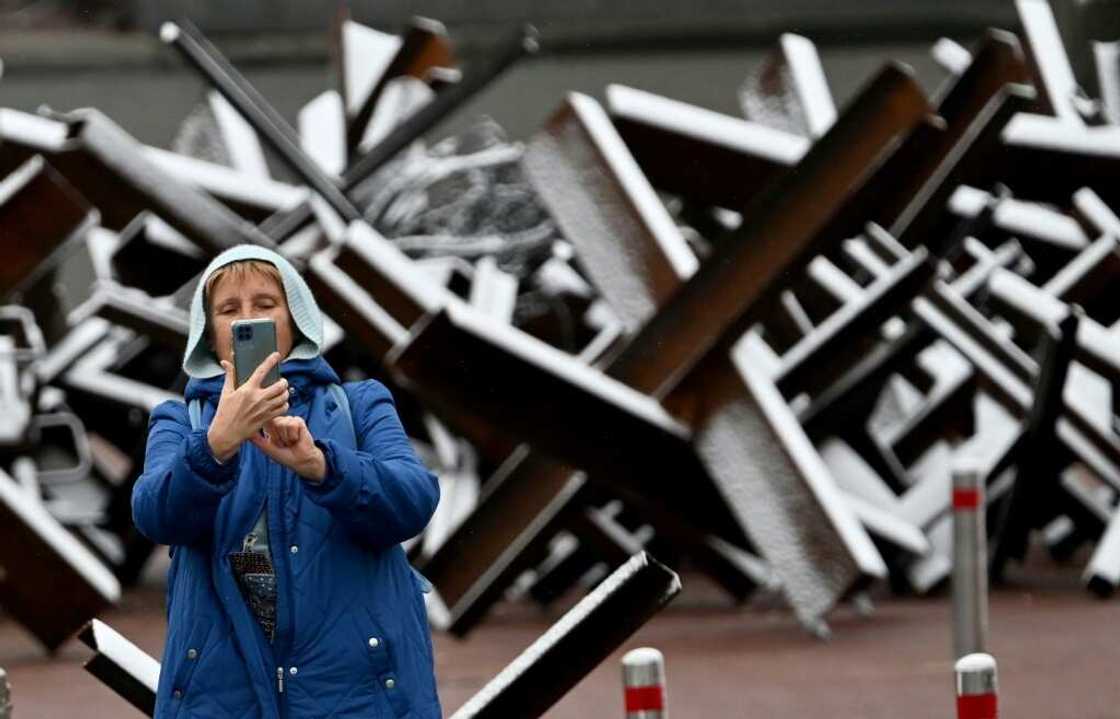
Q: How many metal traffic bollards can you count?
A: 3